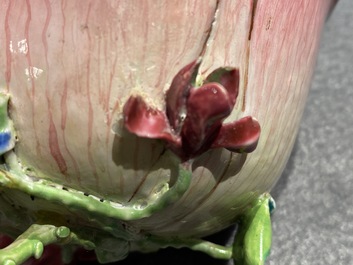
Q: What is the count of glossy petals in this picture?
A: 5